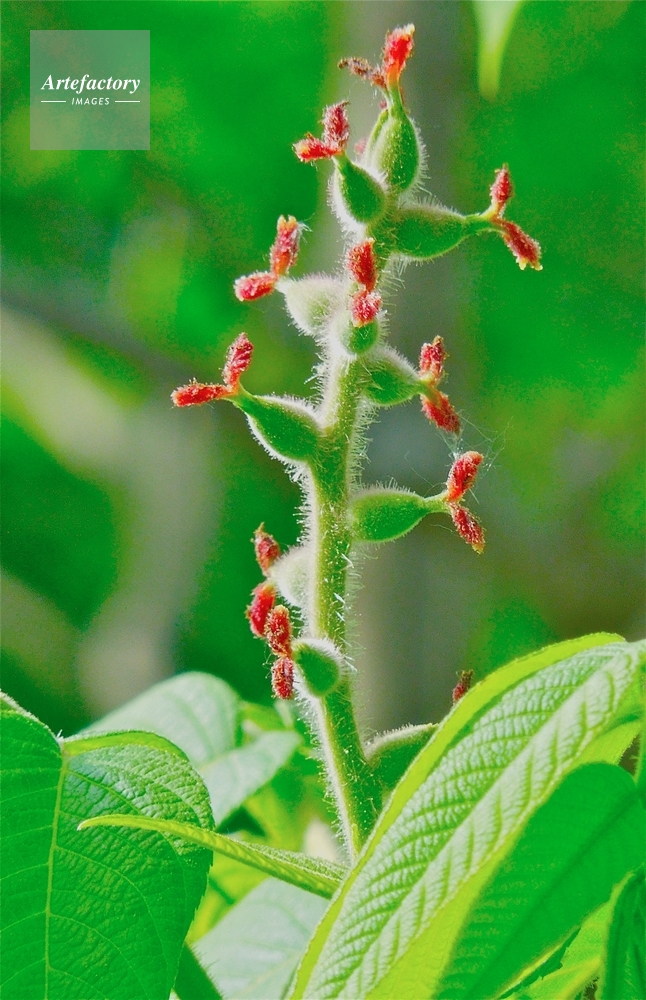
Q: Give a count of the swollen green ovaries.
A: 11